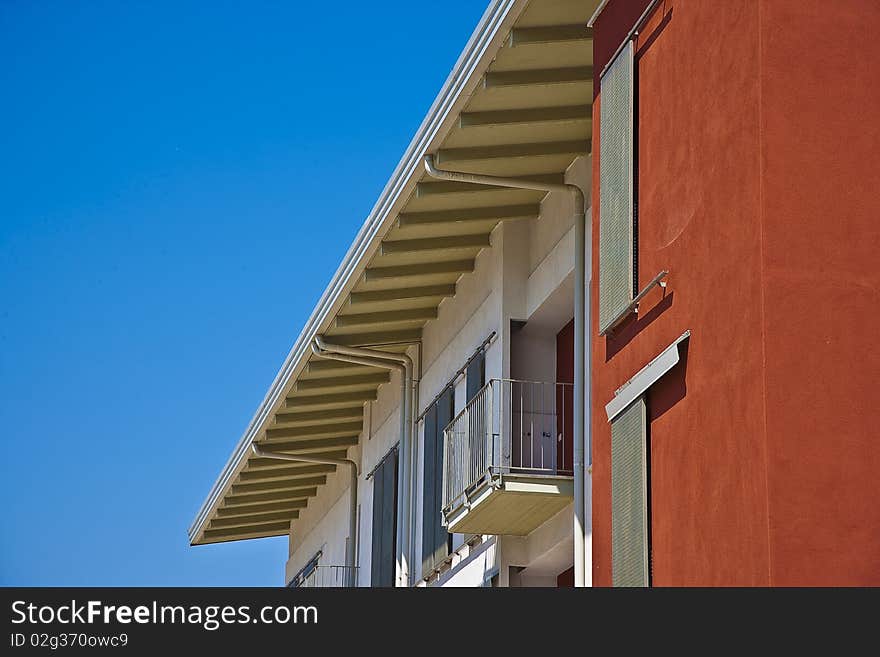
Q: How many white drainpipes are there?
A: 4